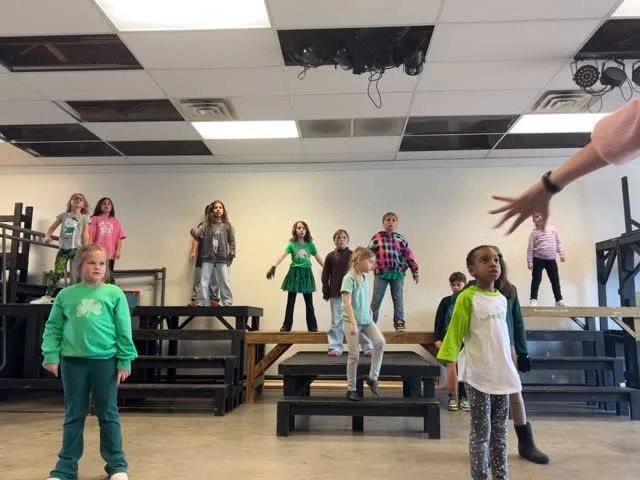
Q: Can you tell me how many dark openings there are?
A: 10